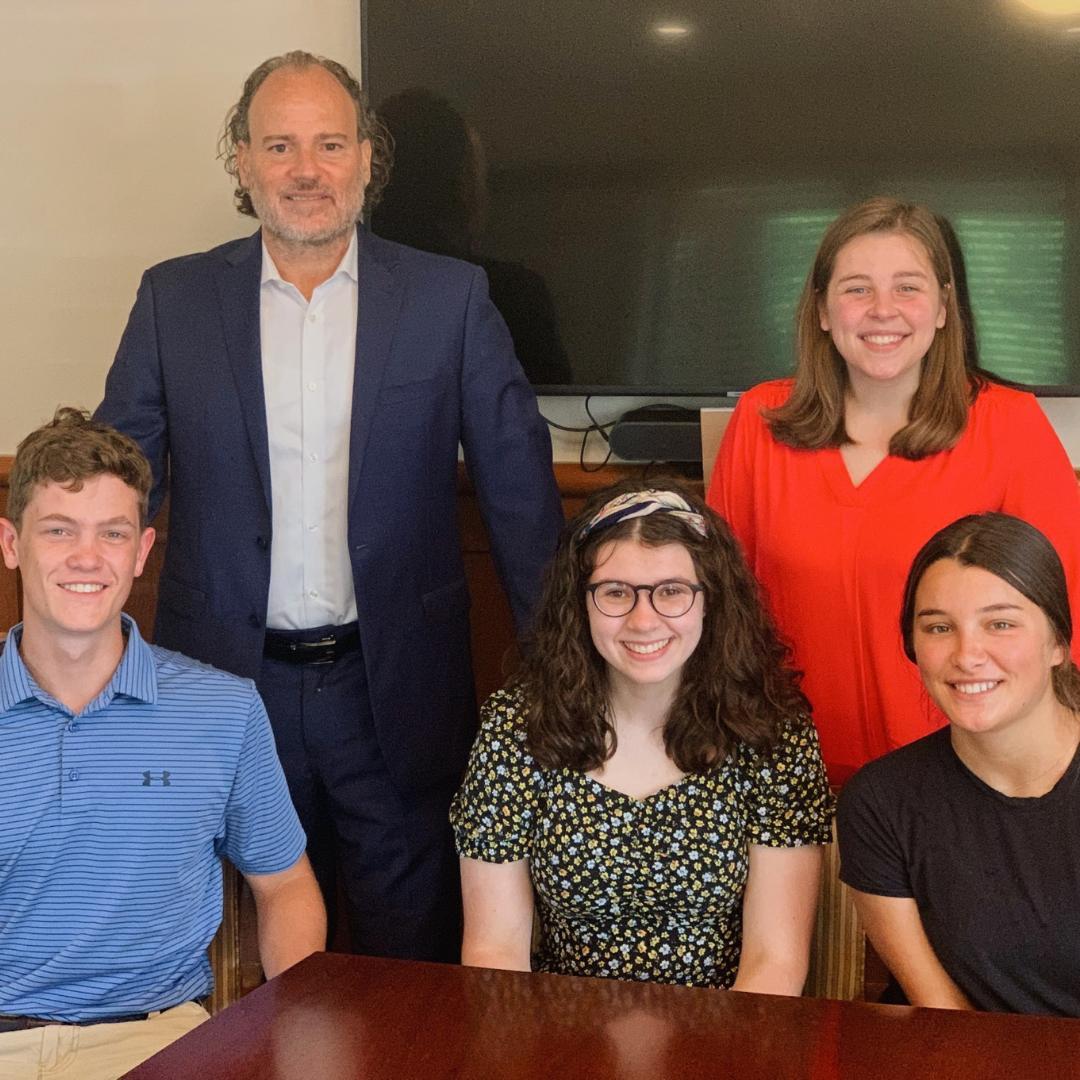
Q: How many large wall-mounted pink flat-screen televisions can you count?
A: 0